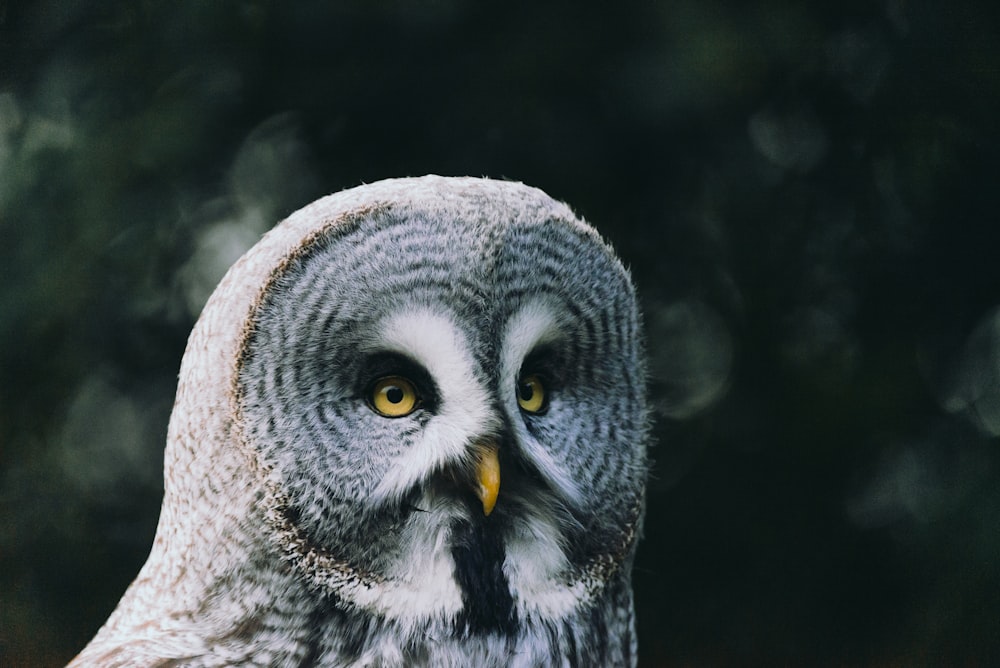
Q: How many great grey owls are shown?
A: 1